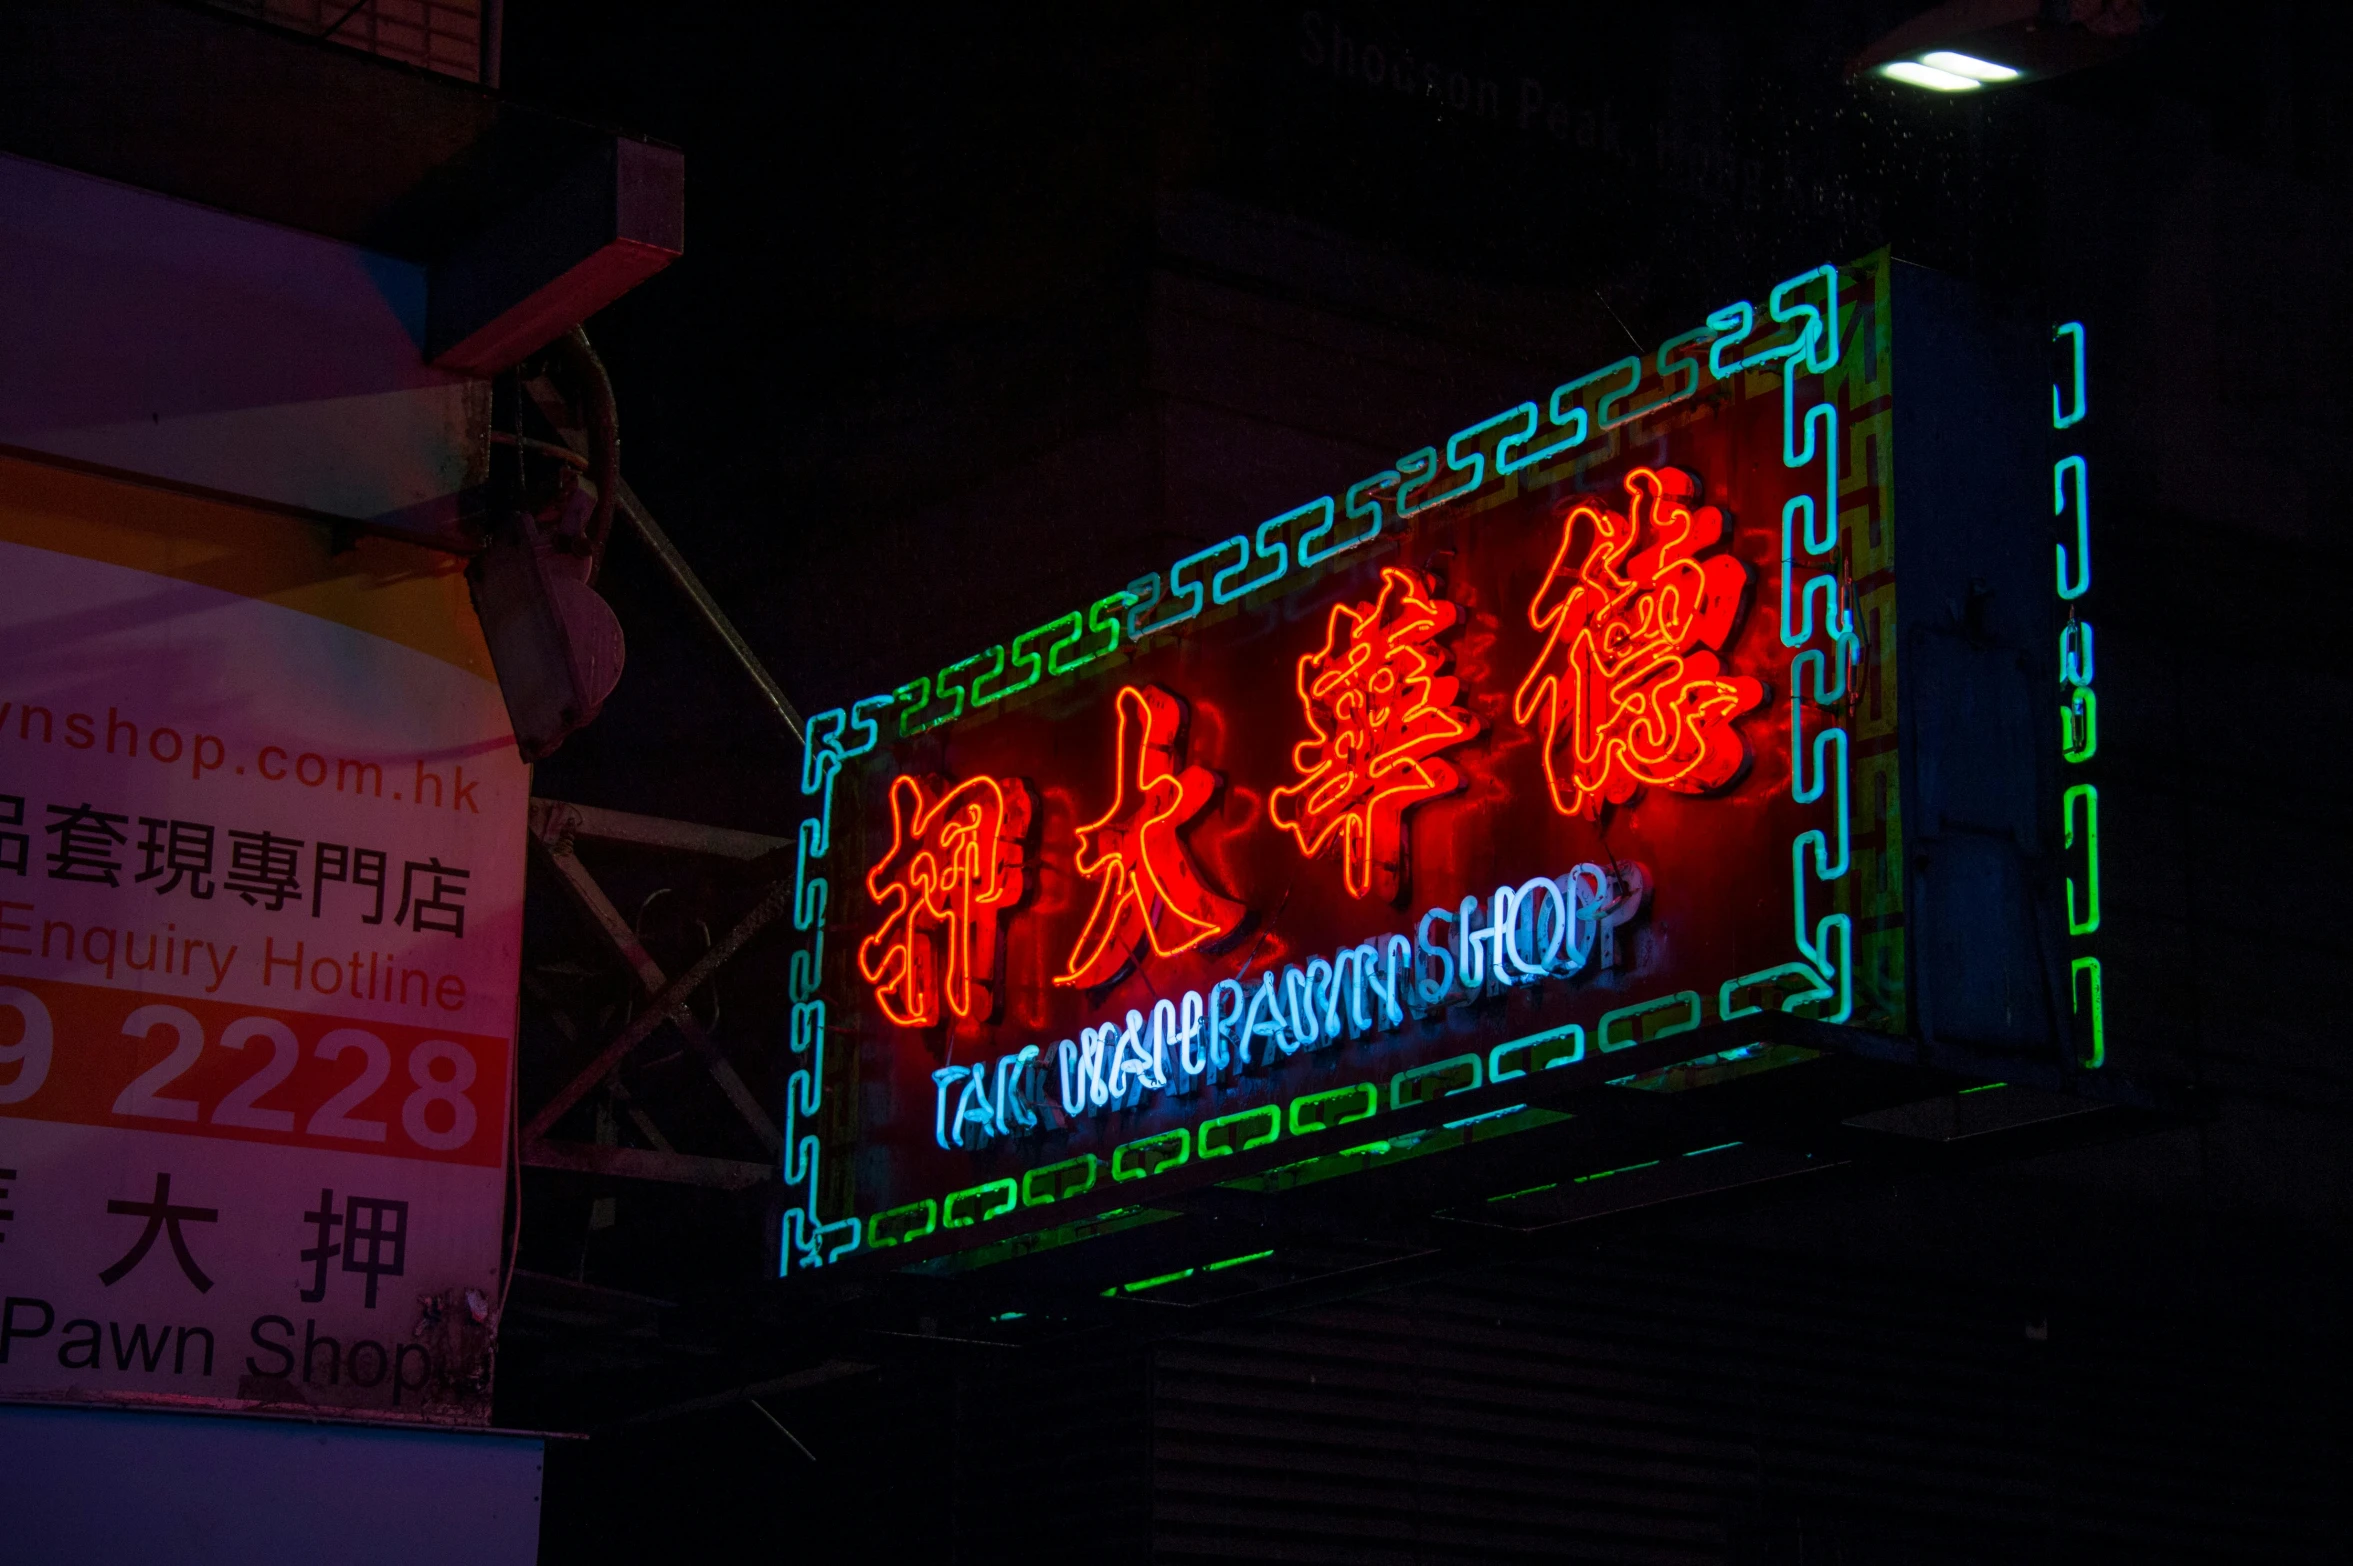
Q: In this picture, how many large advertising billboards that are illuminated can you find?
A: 1